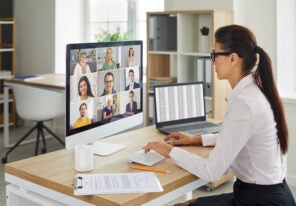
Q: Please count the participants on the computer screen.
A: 9